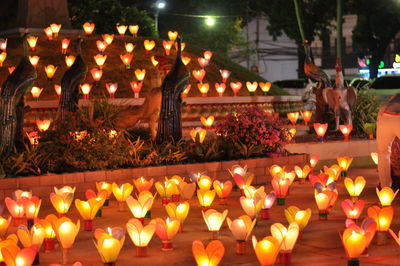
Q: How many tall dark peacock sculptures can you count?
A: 3